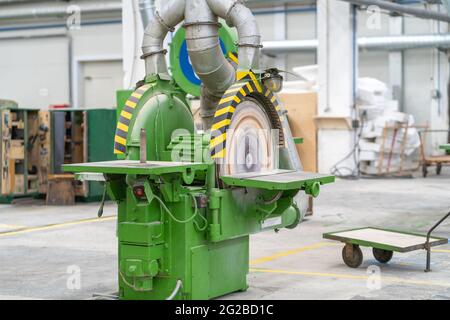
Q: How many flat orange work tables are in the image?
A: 0